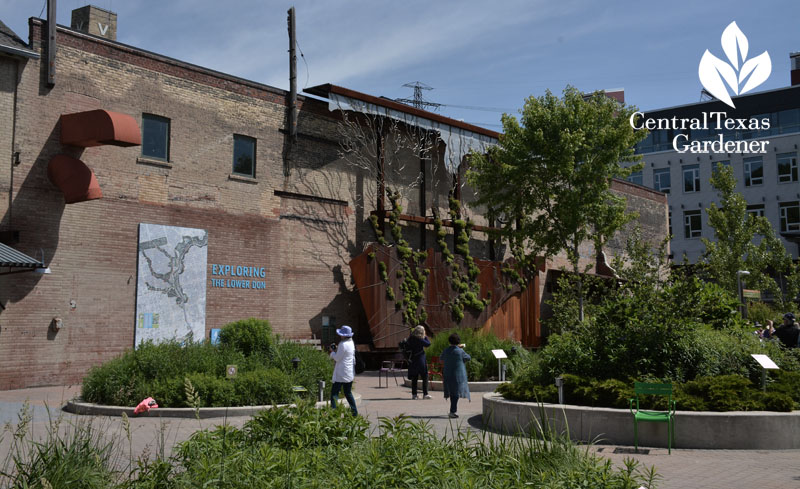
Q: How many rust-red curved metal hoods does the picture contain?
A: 2